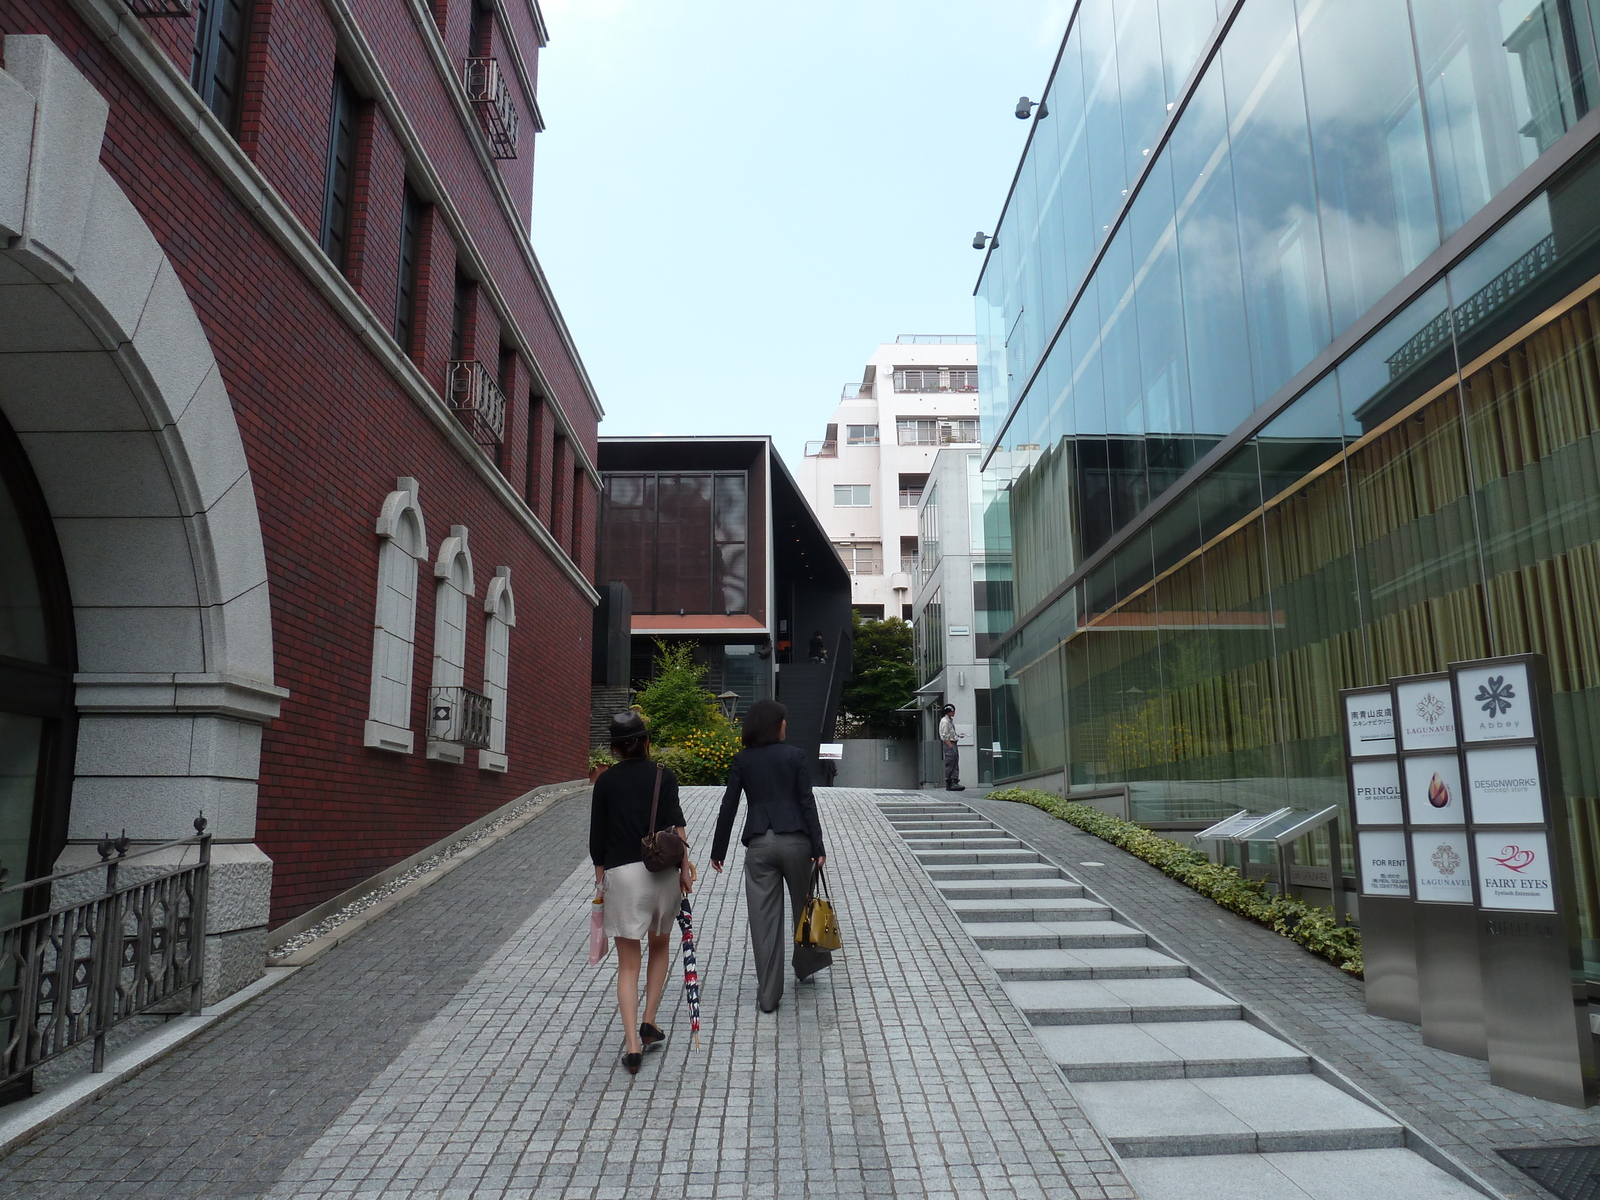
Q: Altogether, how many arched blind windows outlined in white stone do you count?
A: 3